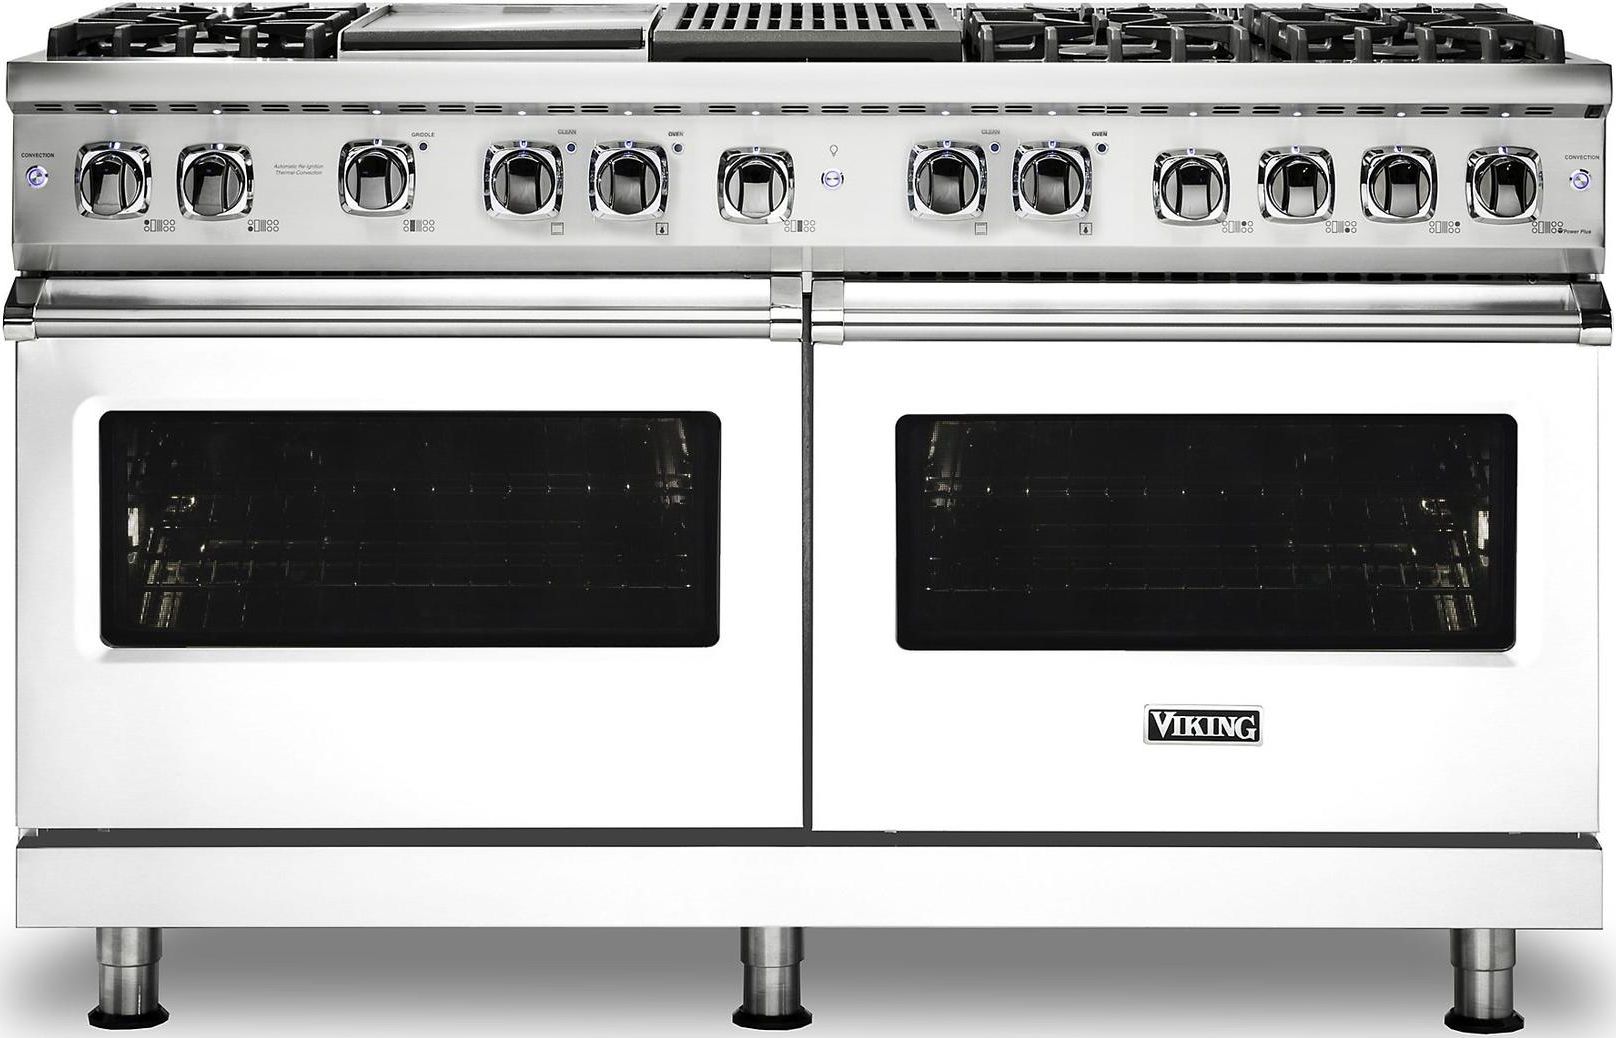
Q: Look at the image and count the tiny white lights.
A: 12